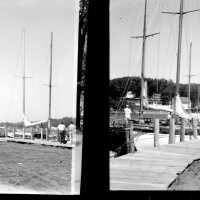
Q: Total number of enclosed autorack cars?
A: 0